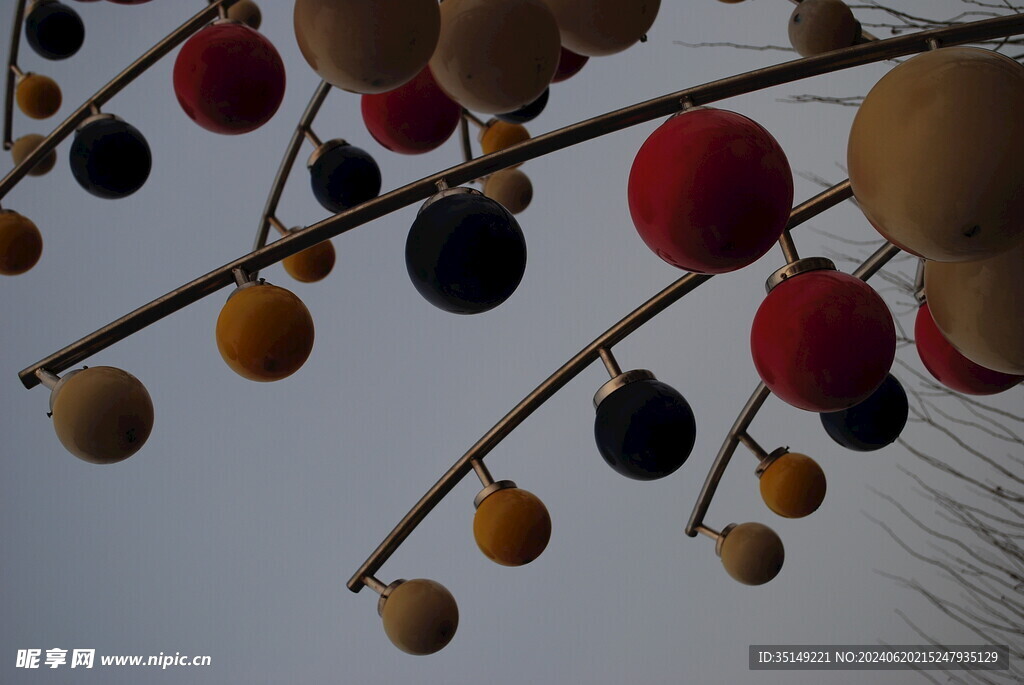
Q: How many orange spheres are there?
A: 7